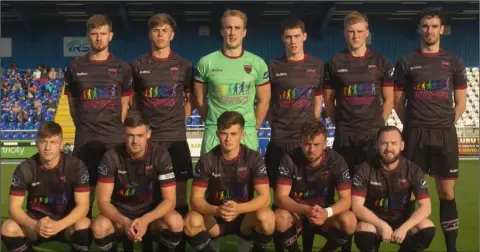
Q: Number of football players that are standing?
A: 6